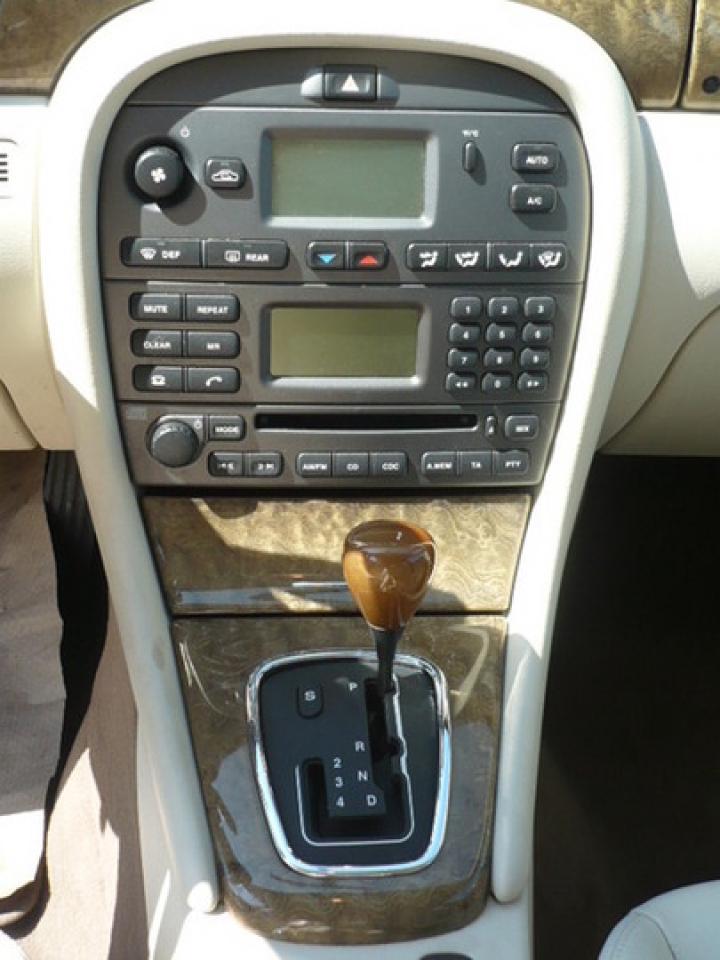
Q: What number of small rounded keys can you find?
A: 12